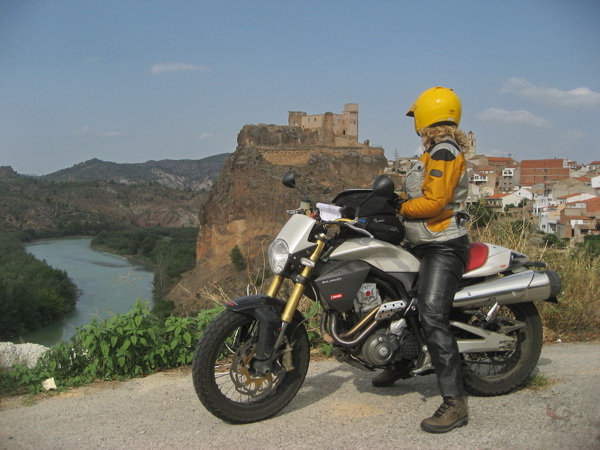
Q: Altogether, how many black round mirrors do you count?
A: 2